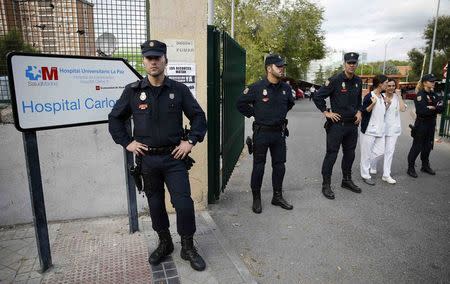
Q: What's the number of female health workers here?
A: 2